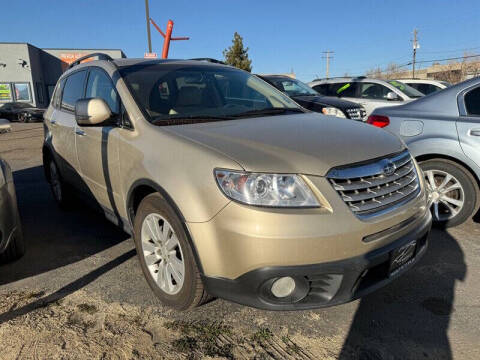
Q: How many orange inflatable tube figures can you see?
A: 1